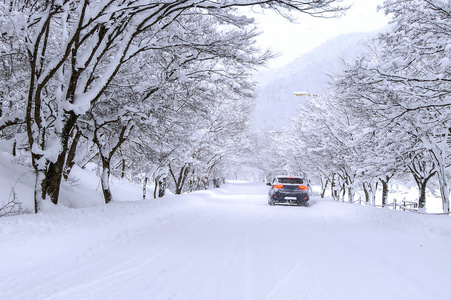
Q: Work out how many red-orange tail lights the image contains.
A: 2